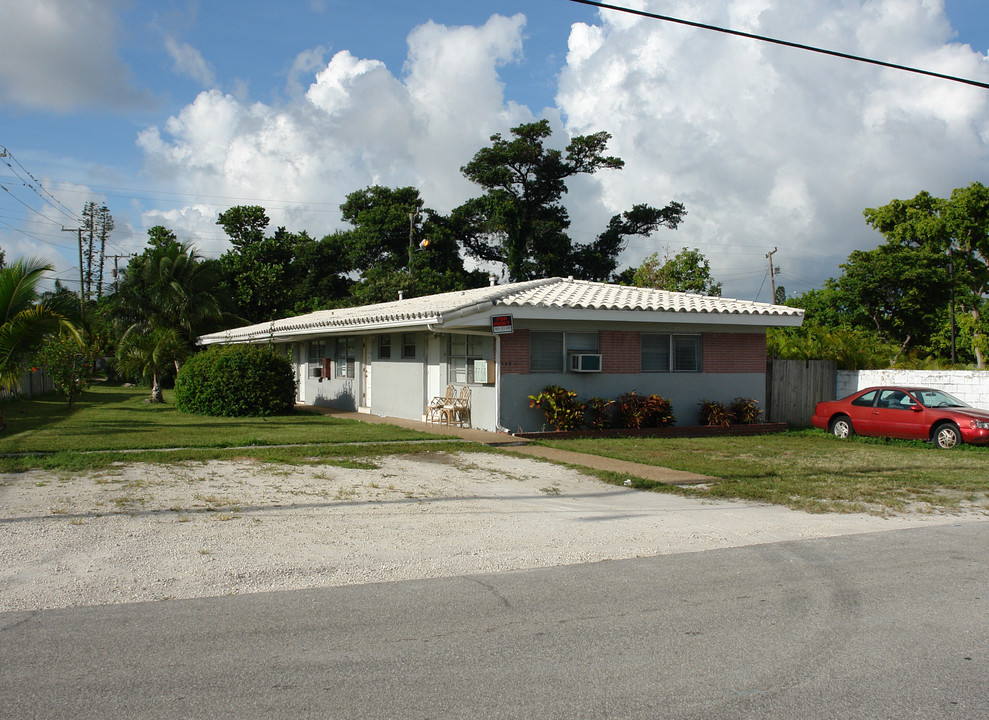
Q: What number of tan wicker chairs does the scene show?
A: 2